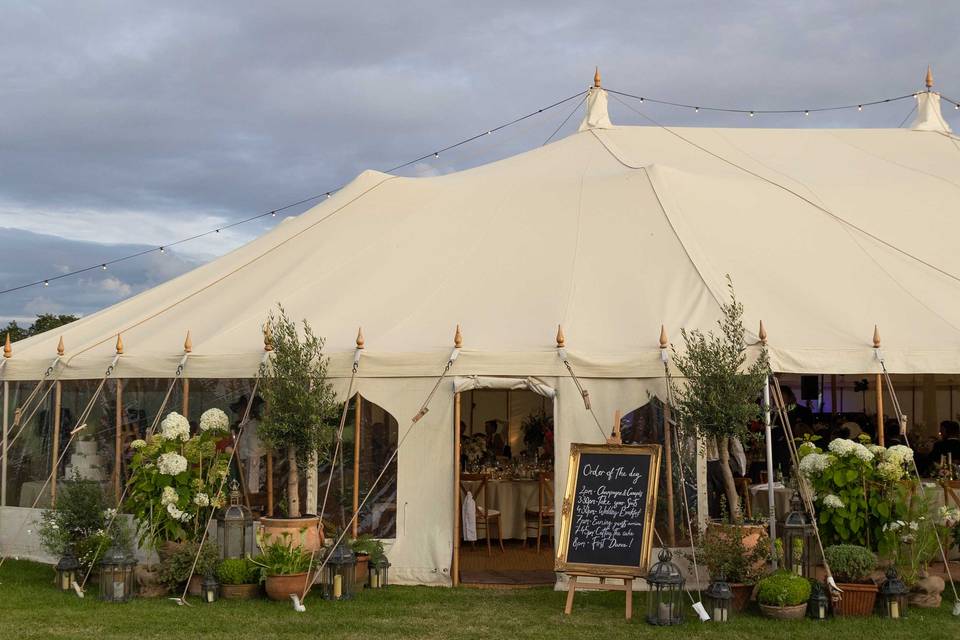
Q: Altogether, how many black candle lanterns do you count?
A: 11